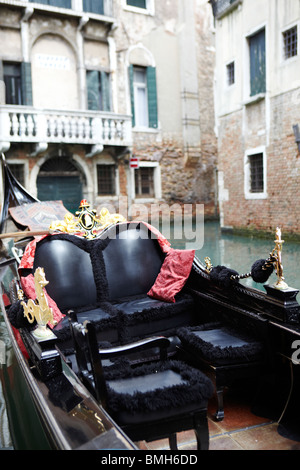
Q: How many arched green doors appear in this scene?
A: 1